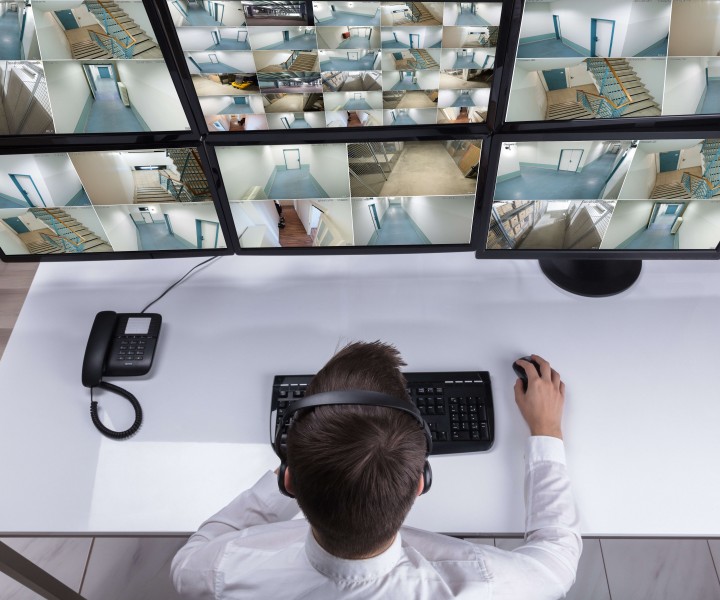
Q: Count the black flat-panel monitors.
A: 6